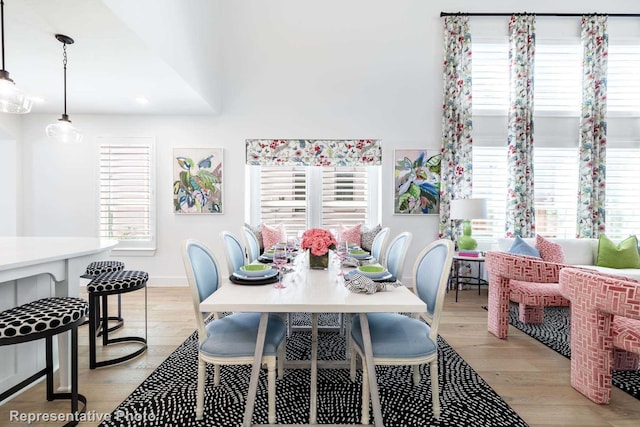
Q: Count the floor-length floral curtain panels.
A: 3